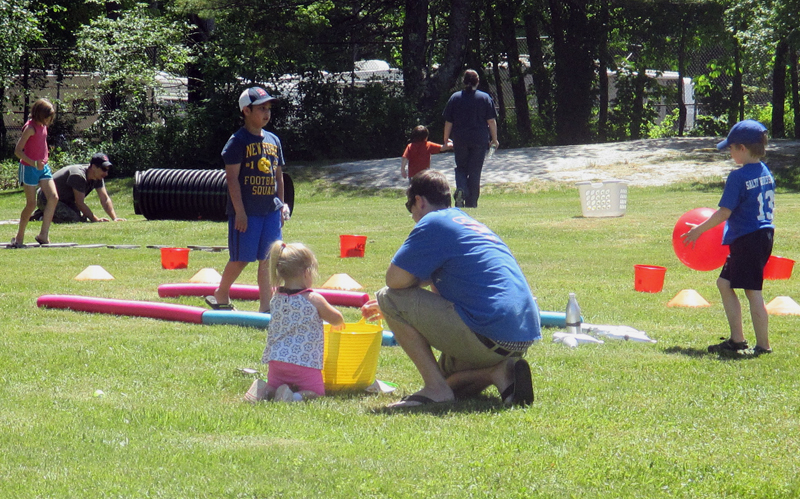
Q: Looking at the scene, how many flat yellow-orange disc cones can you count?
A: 5